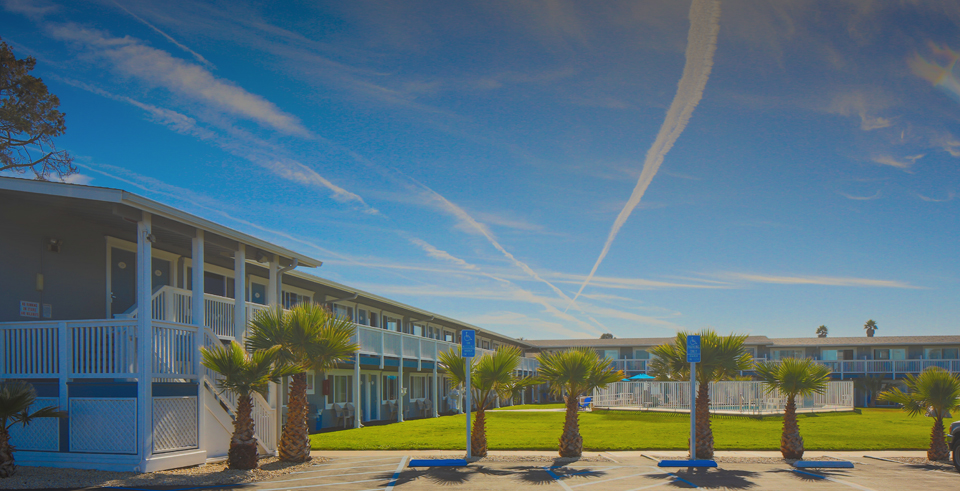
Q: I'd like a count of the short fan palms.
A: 8